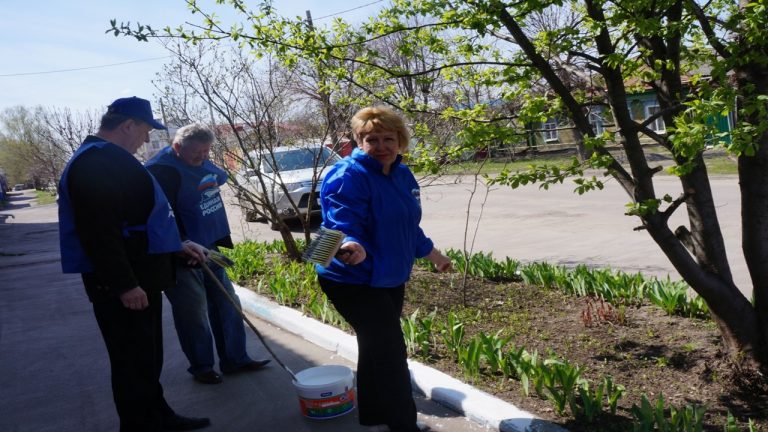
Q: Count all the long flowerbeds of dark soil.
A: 1